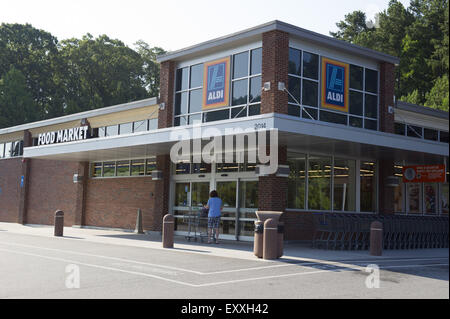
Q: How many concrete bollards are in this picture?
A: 4